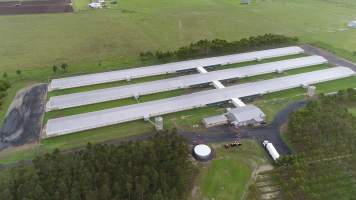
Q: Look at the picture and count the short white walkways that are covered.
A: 3